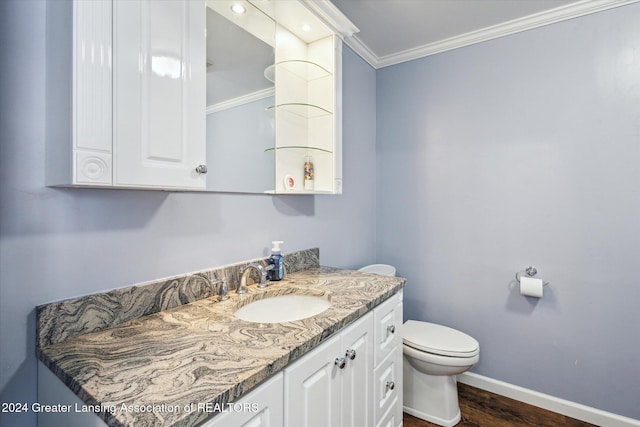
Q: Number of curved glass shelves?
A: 3